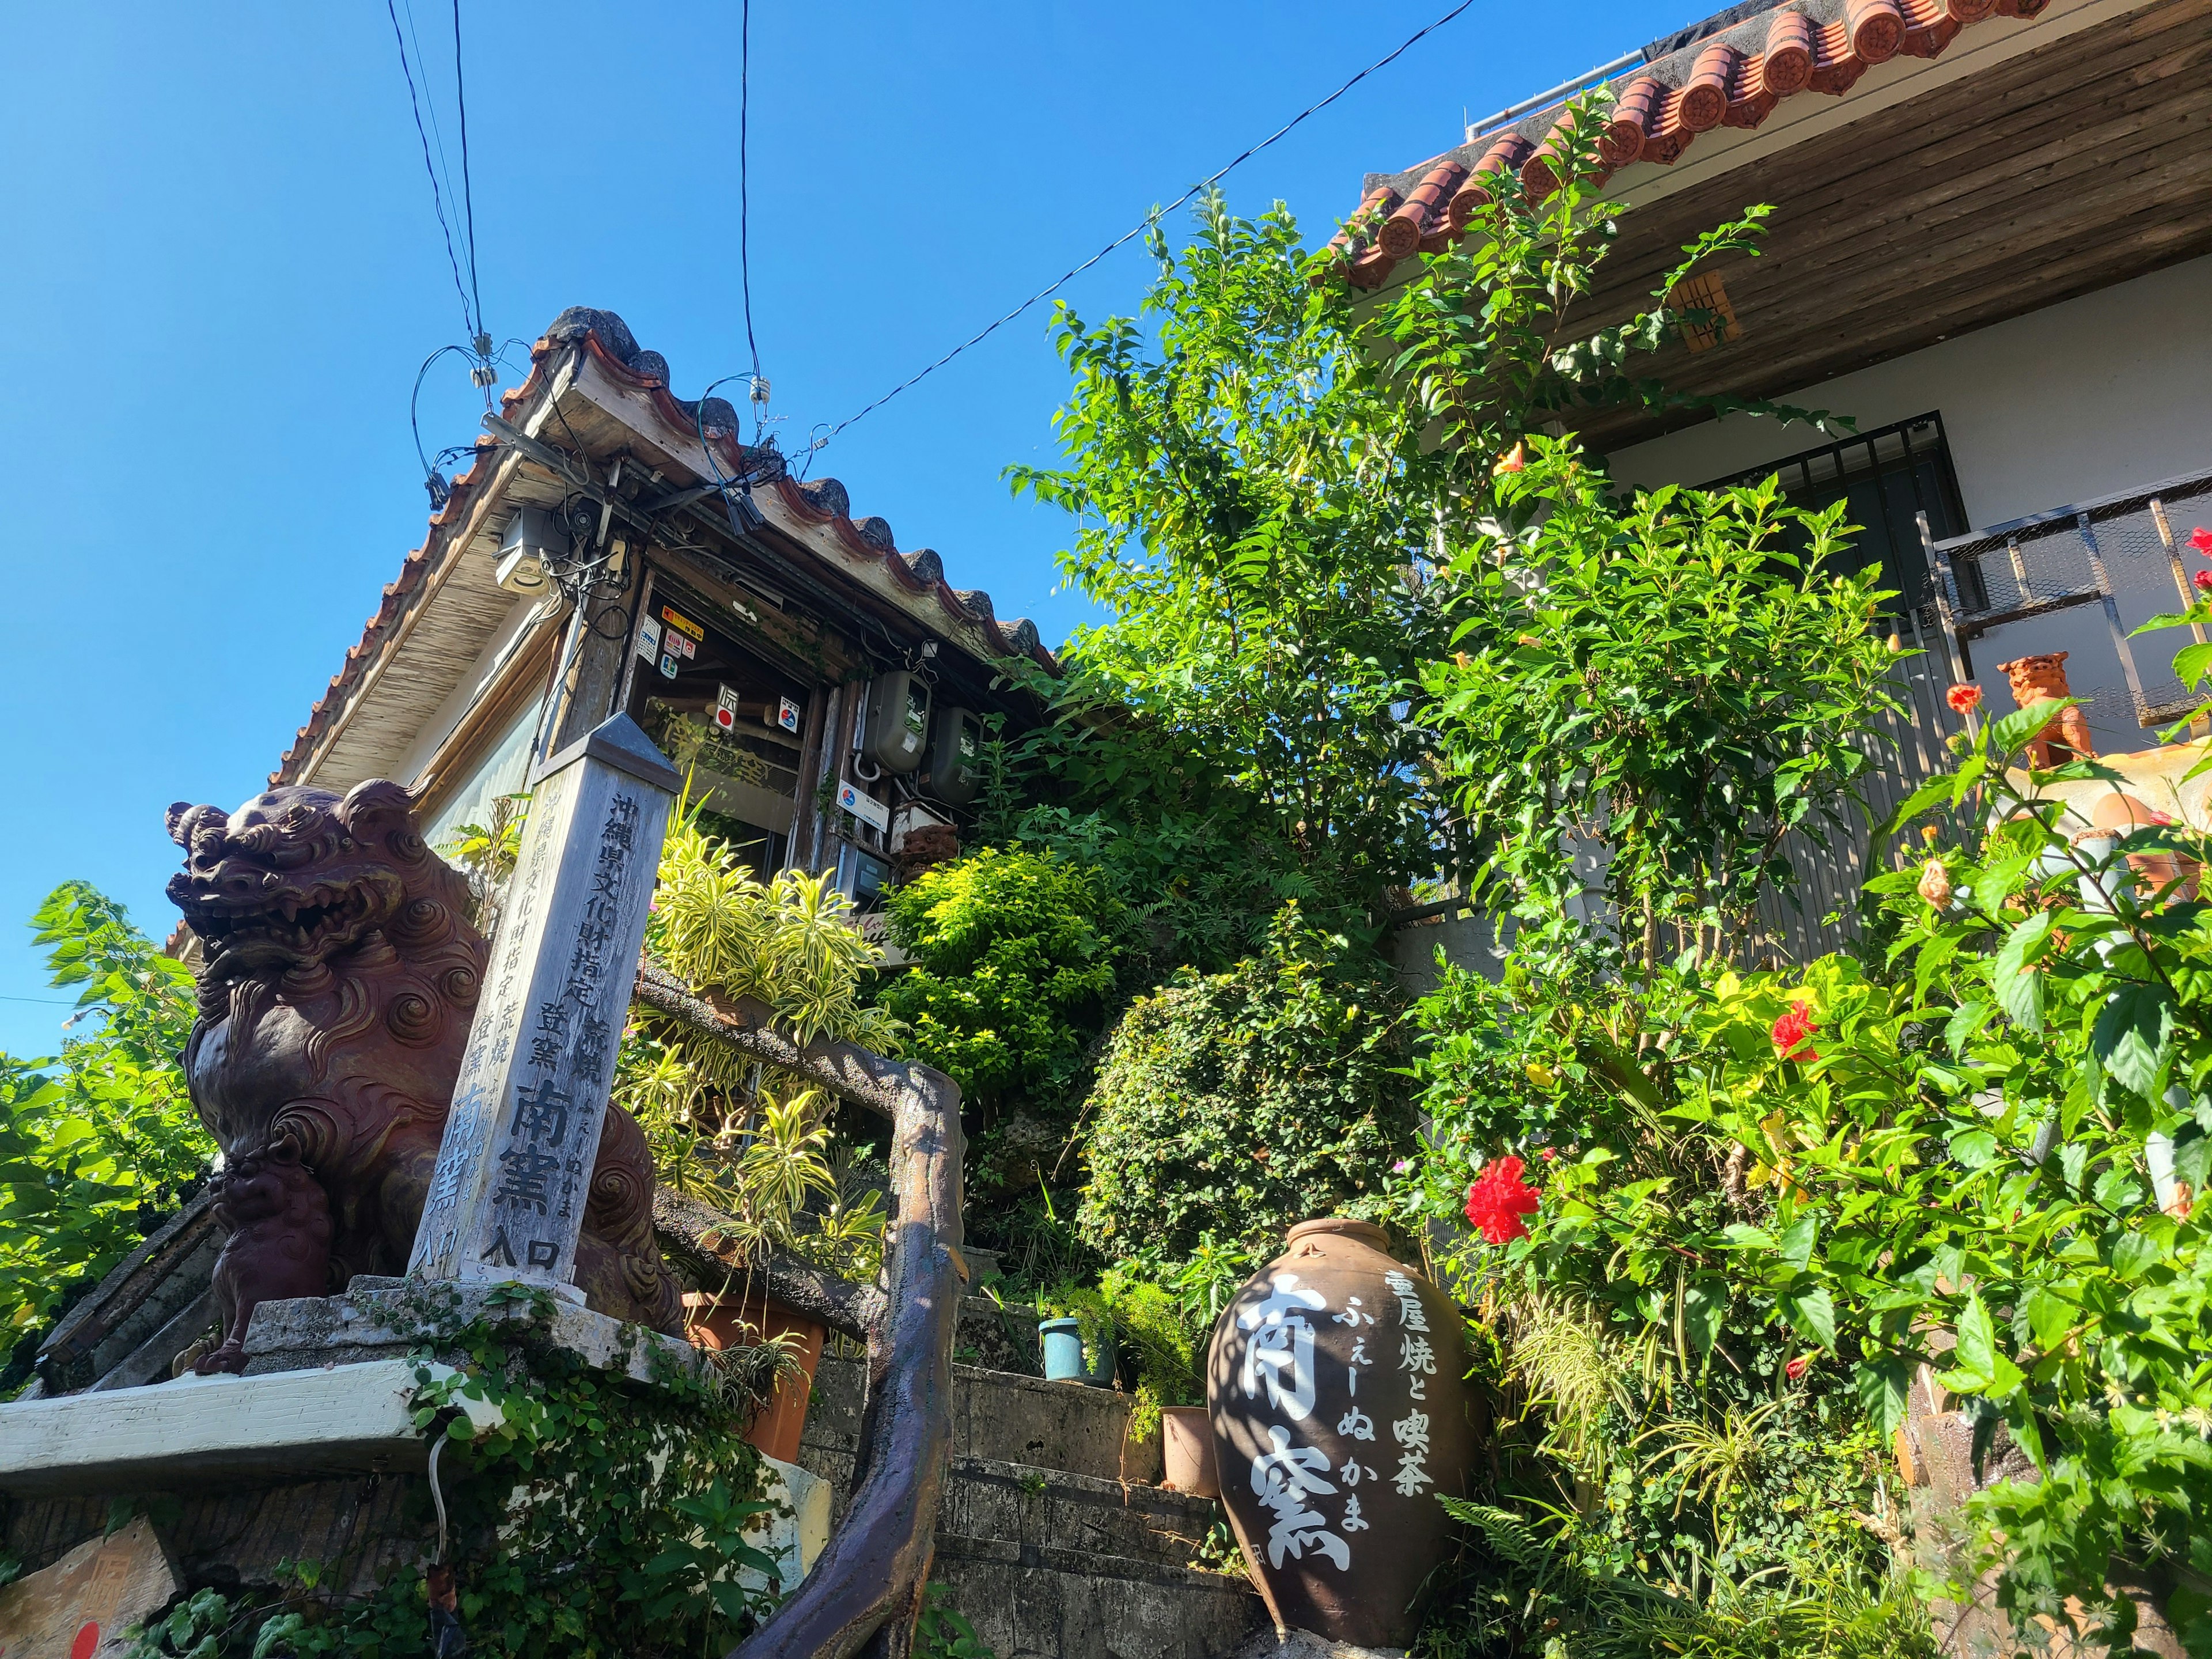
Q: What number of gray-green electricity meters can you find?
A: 2